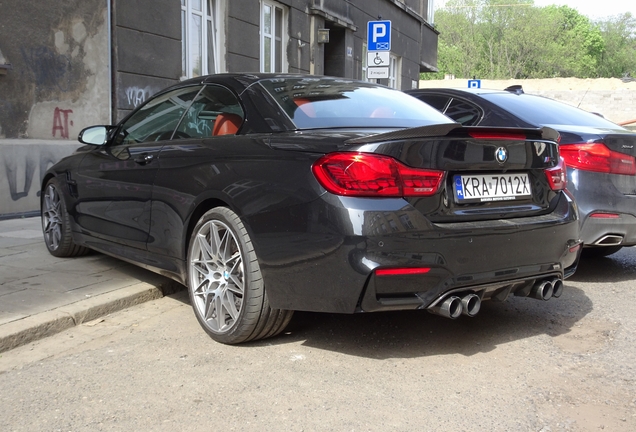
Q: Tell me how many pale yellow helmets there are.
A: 0